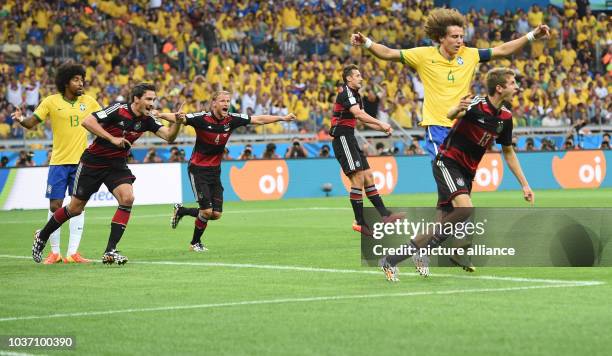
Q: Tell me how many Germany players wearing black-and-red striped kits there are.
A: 4